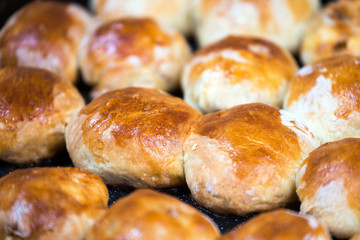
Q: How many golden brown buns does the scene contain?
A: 14